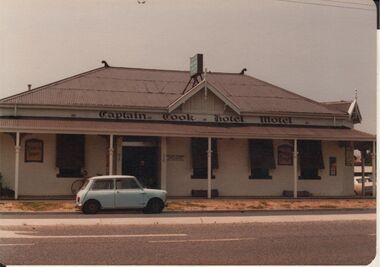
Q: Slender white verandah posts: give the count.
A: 5